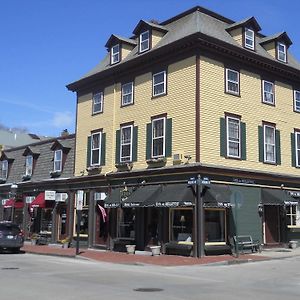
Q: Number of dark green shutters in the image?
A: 11